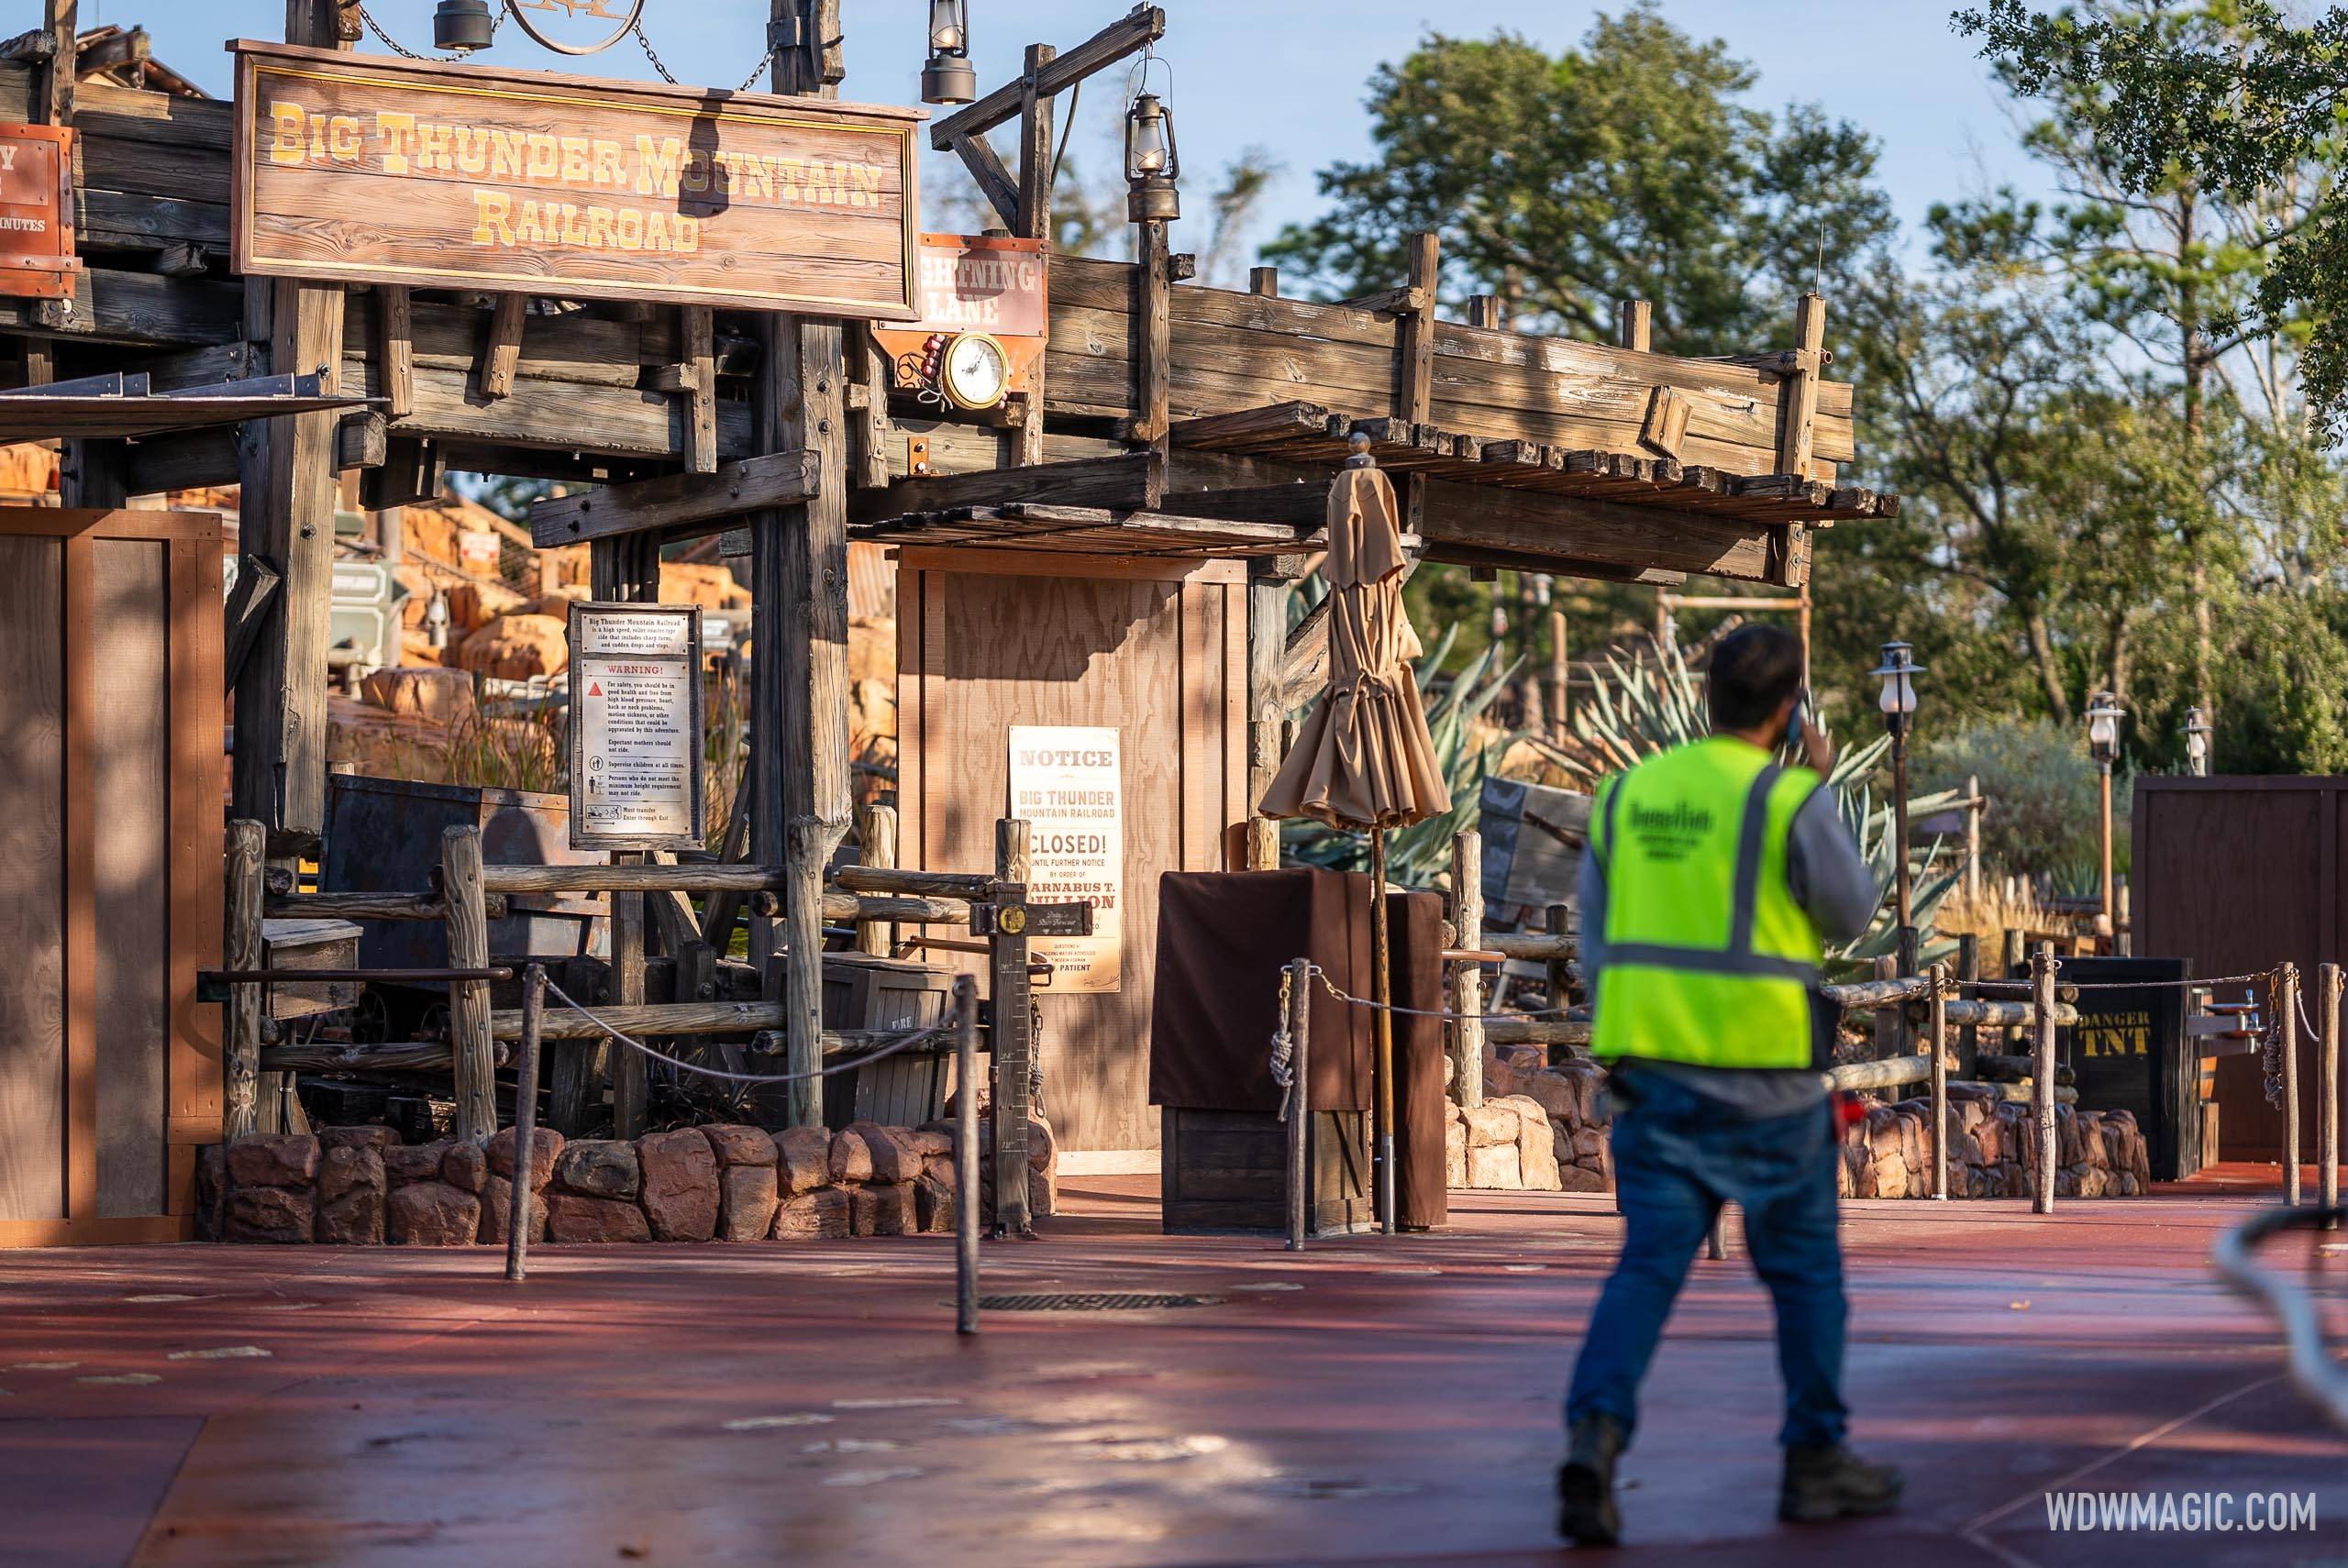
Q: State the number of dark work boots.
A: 2